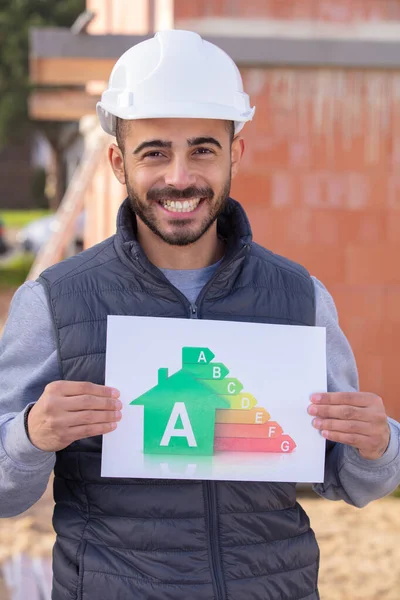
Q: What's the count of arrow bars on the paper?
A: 7